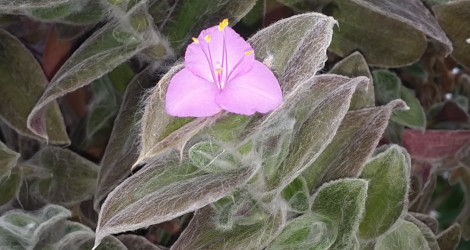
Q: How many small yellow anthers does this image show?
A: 6